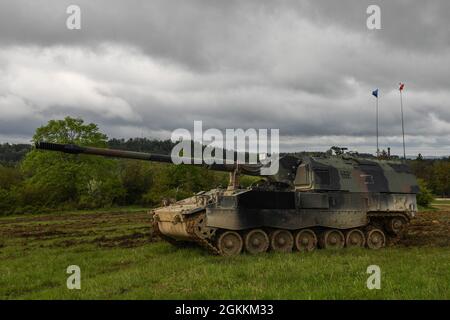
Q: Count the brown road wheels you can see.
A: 7